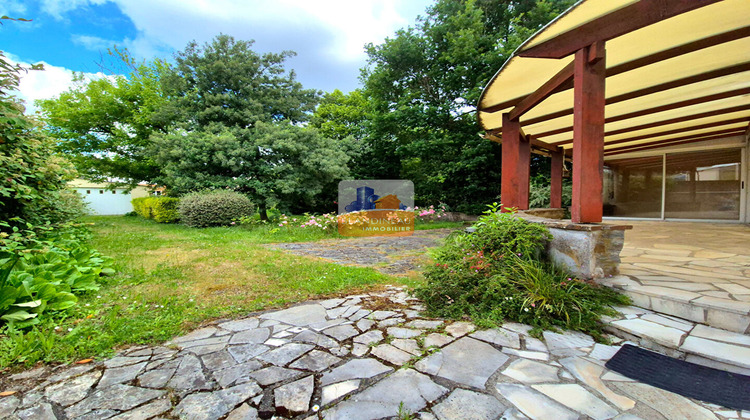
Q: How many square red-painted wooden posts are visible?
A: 4